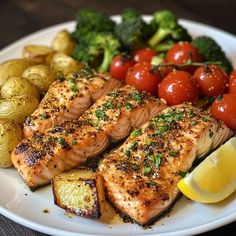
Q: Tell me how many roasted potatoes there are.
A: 9